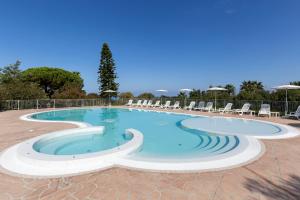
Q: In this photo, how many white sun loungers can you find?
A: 14